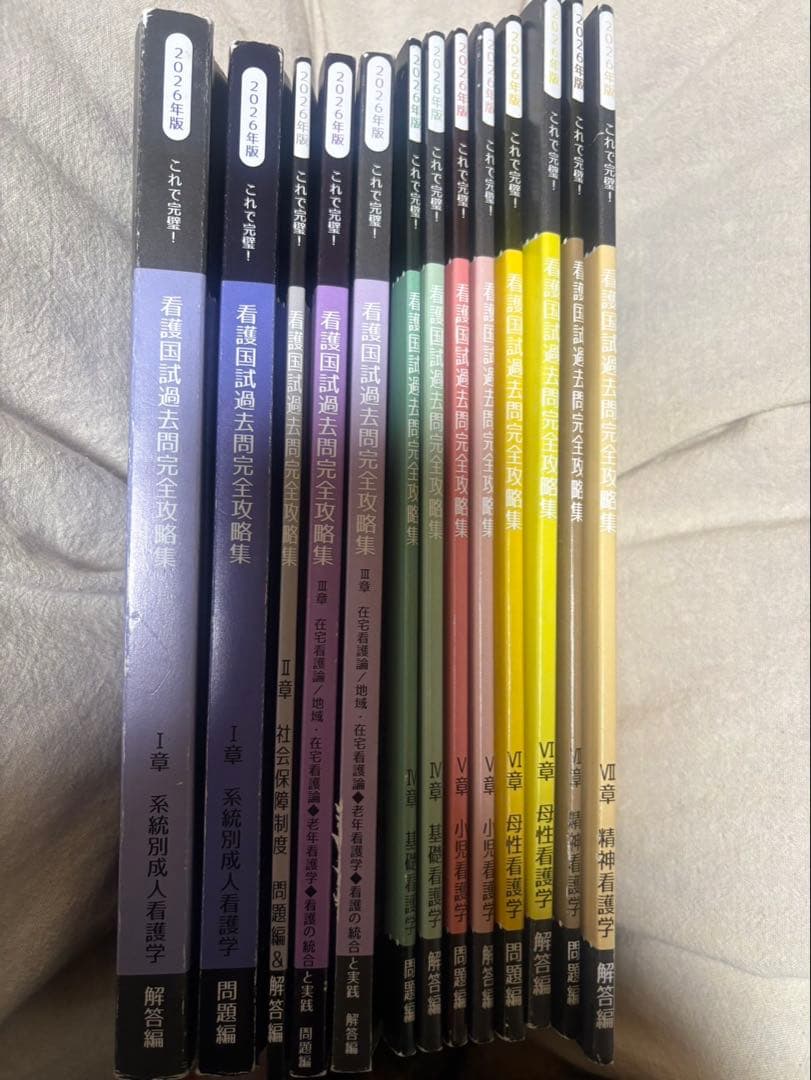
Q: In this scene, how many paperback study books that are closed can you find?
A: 13